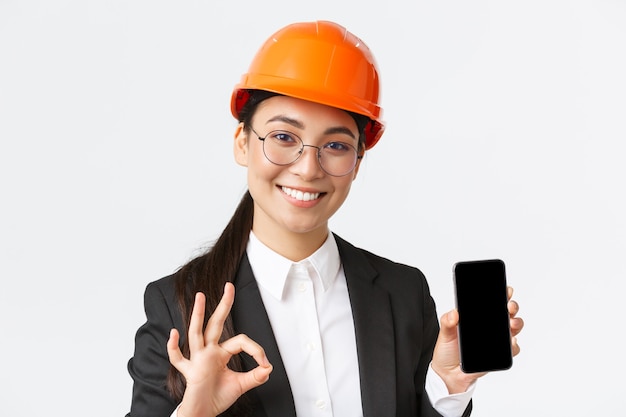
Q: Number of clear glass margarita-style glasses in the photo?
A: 0